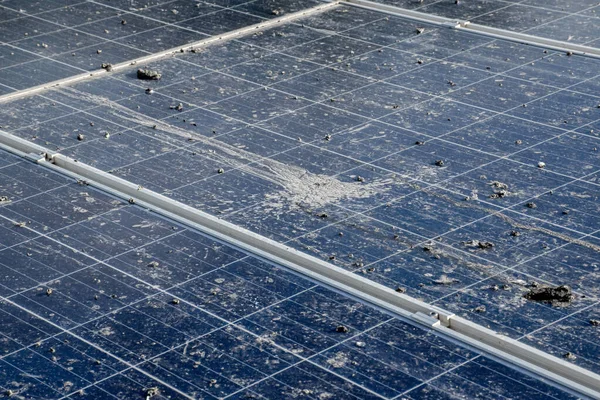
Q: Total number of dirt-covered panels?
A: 4